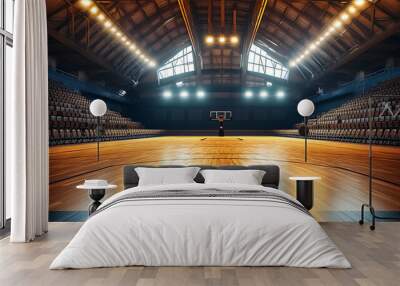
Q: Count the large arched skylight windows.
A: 2